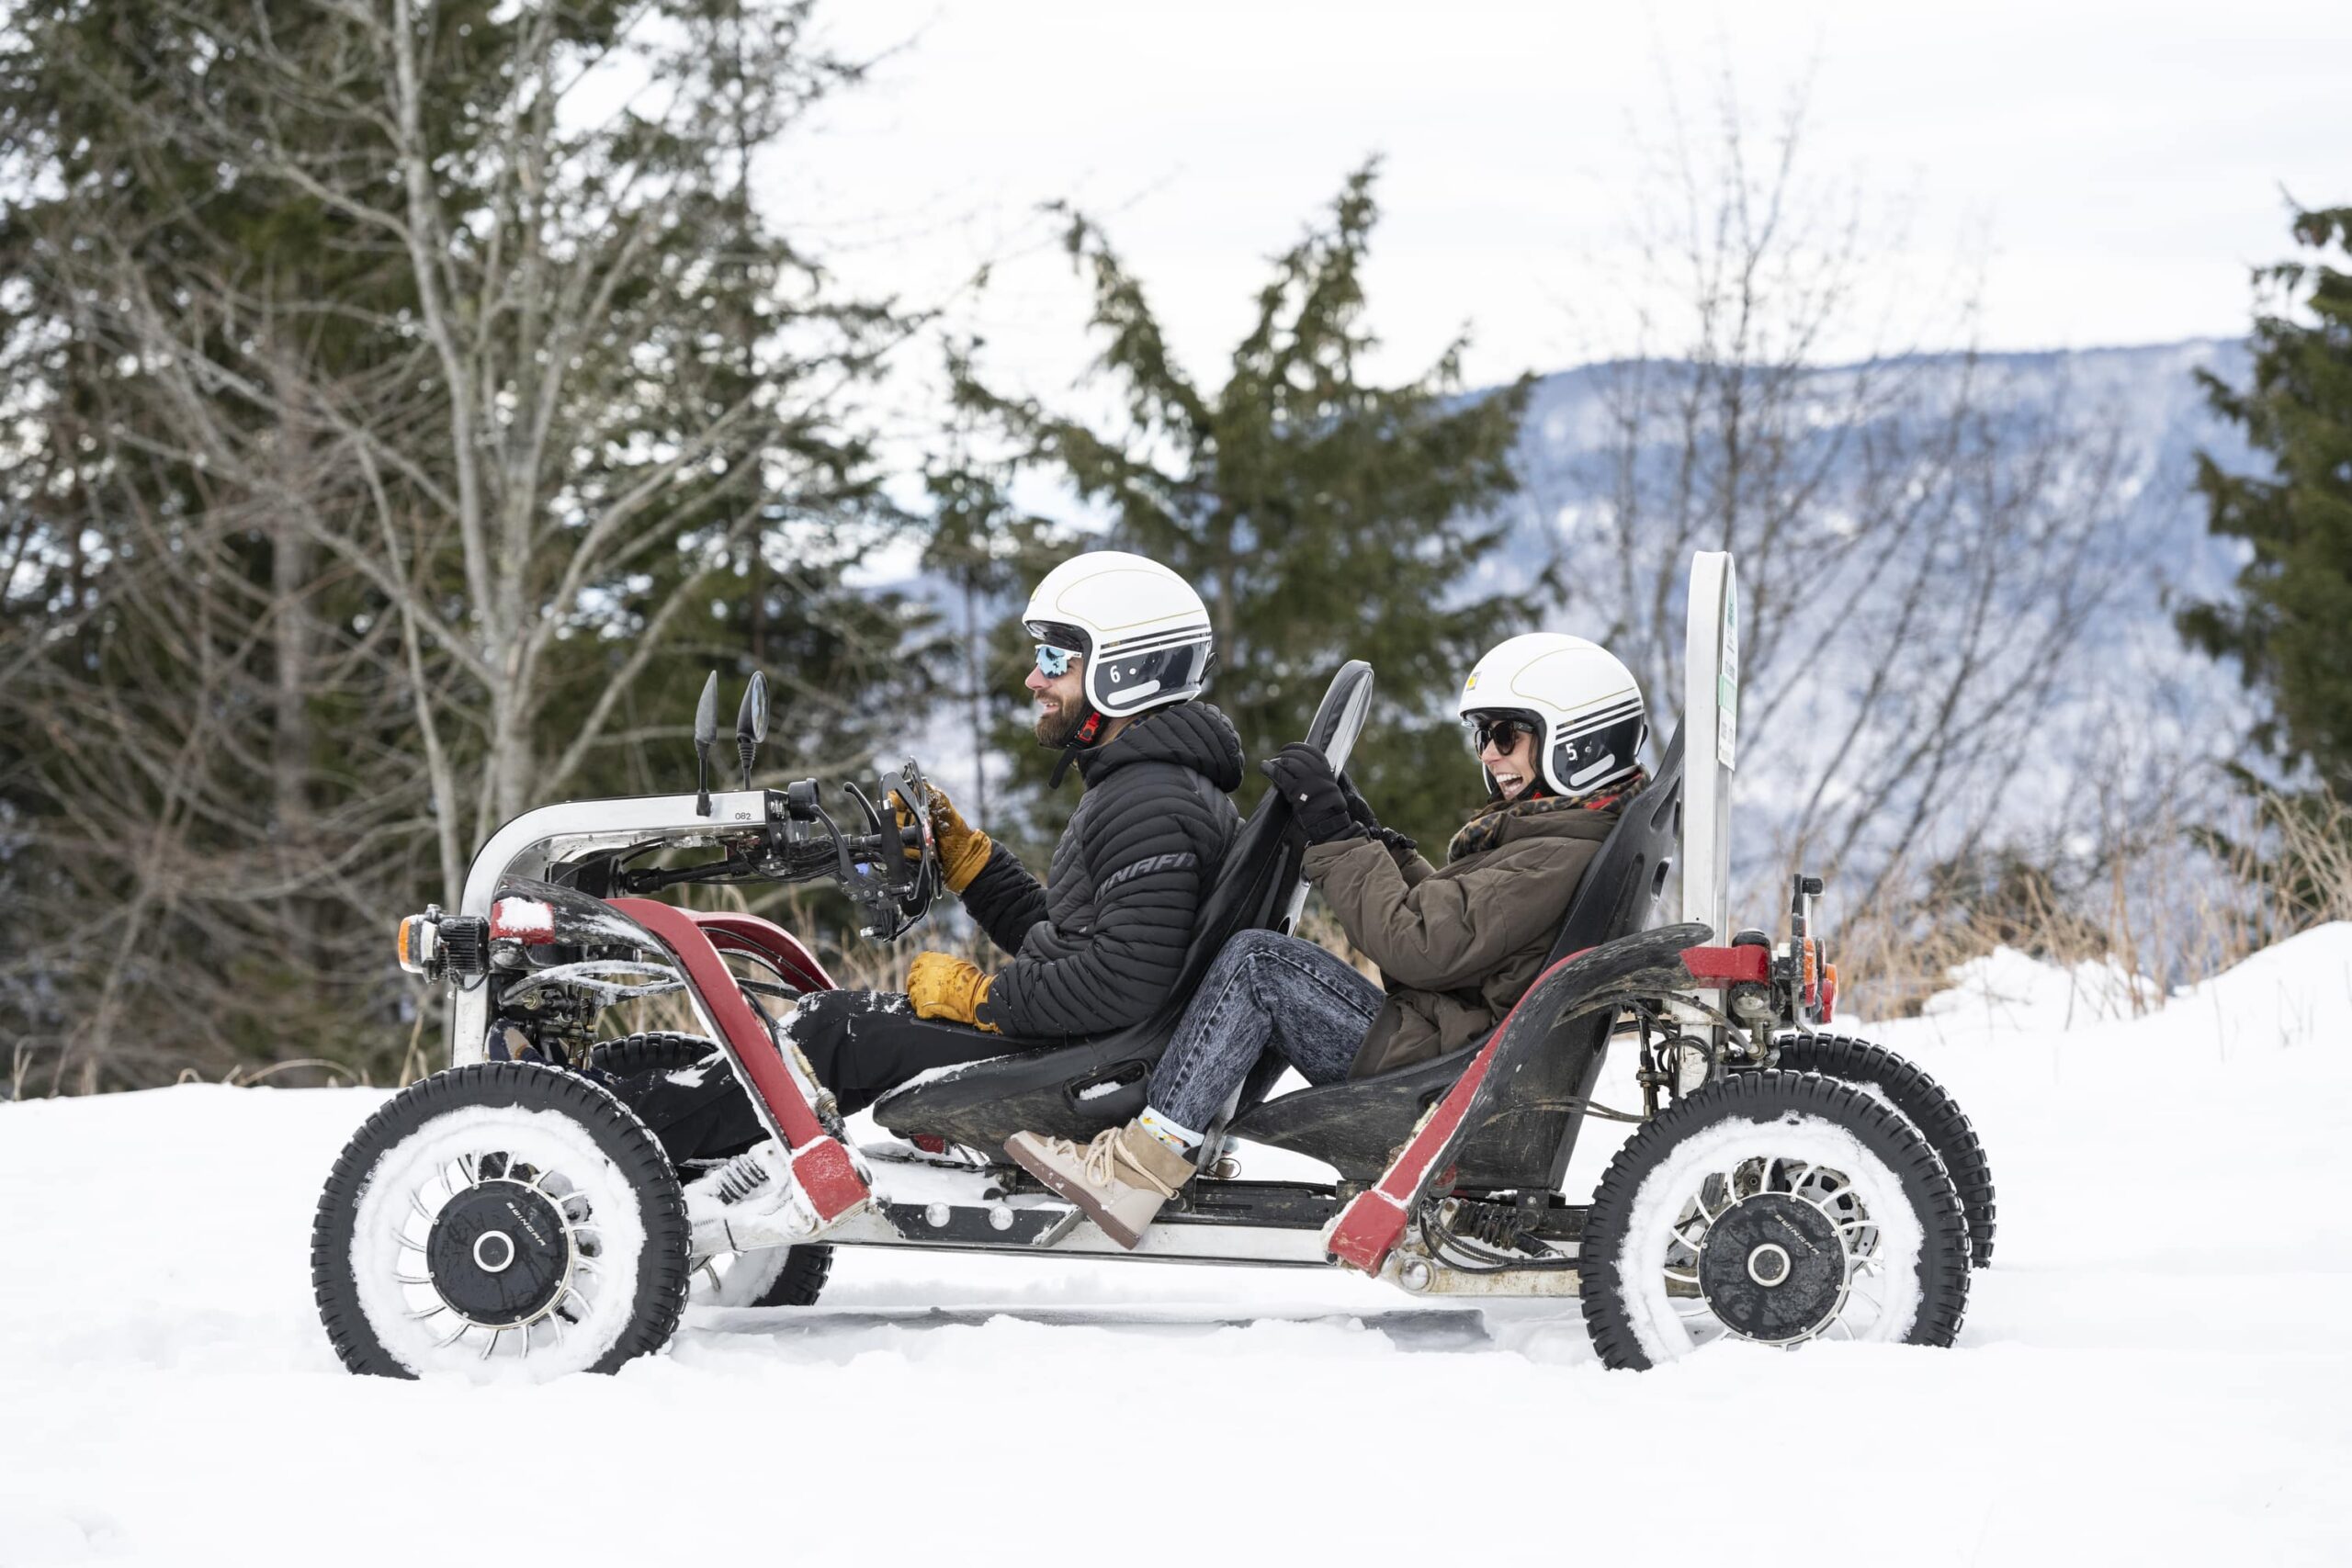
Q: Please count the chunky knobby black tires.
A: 4